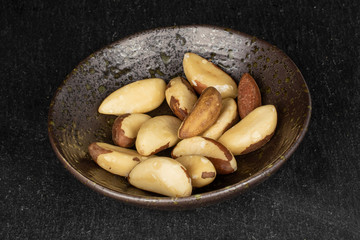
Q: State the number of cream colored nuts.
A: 11